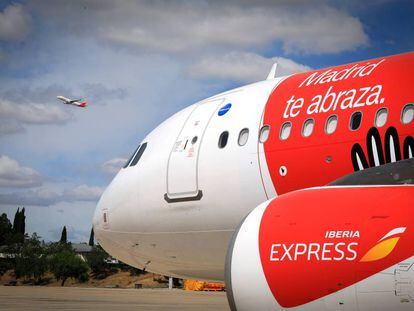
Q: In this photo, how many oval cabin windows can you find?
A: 9